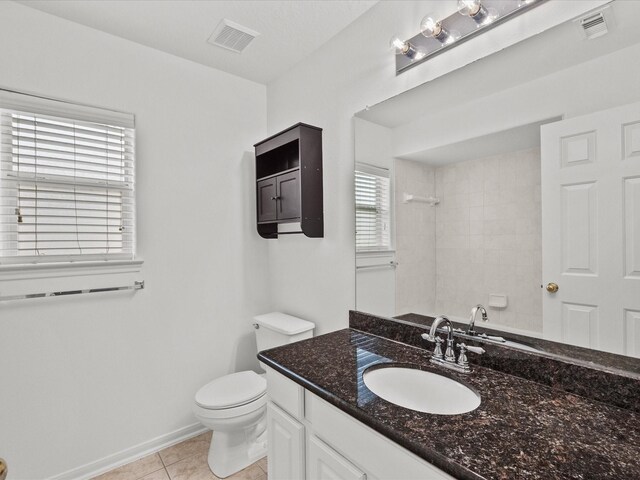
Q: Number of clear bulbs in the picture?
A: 3